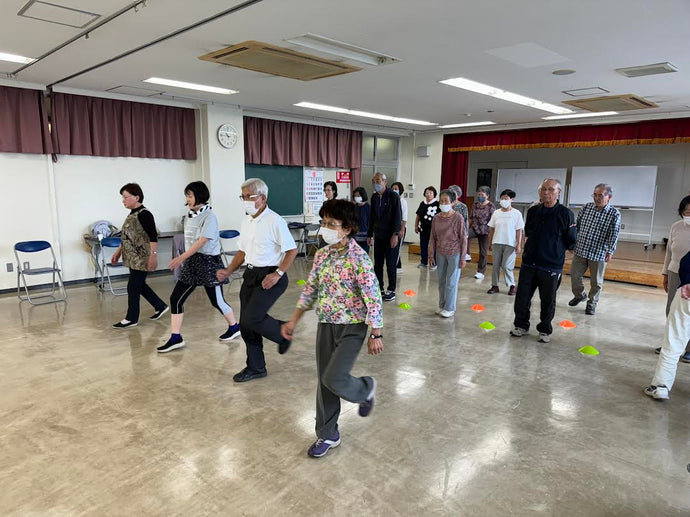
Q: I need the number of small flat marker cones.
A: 7